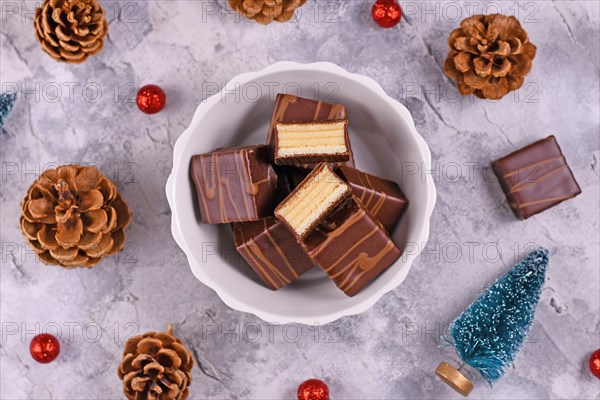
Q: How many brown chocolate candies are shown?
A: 8